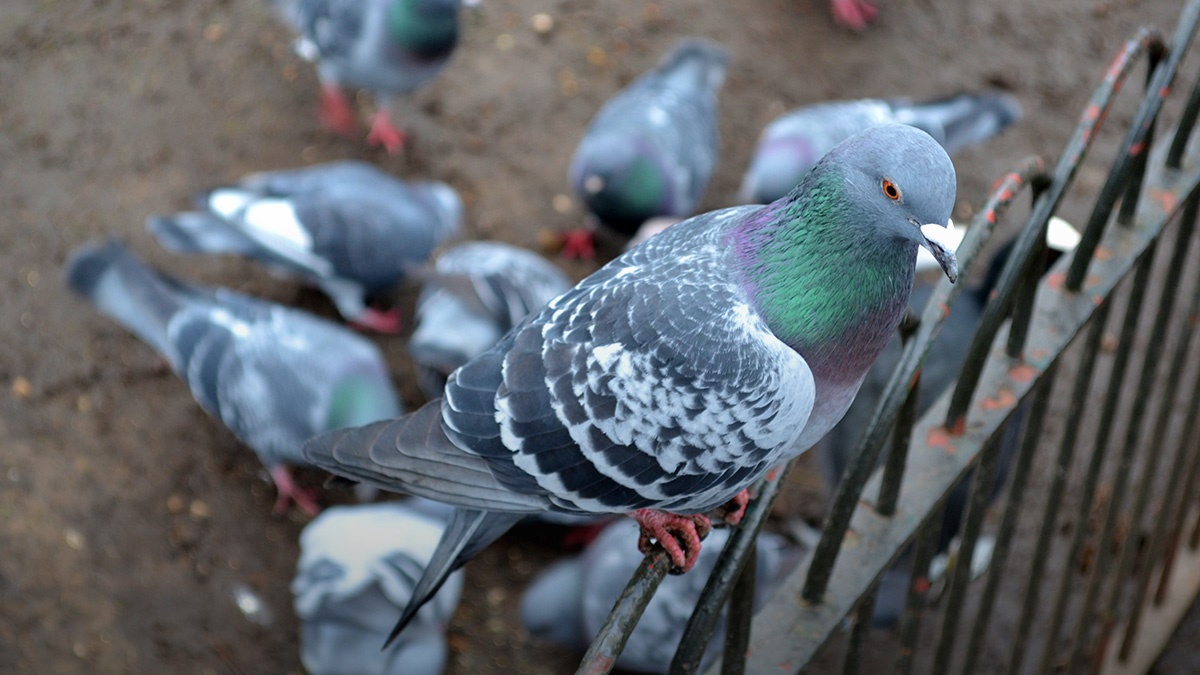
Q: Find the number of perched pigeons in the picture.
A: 1